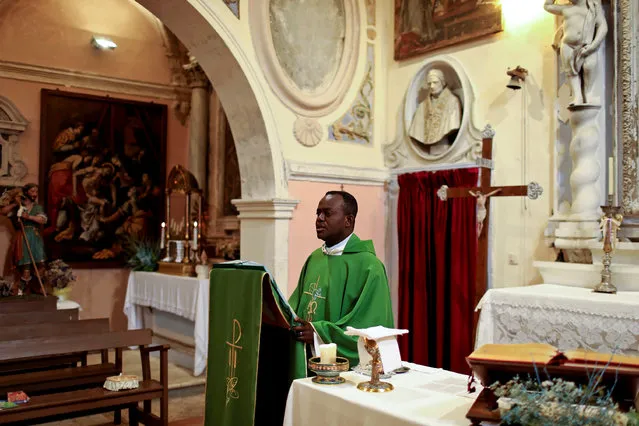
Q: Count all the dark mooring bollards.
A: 0